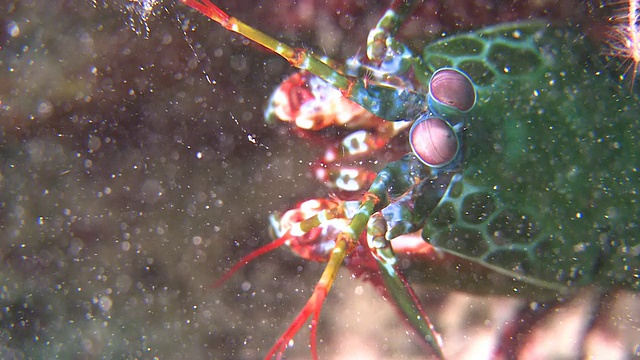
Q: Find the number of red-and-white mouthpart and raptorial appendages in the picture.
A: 4